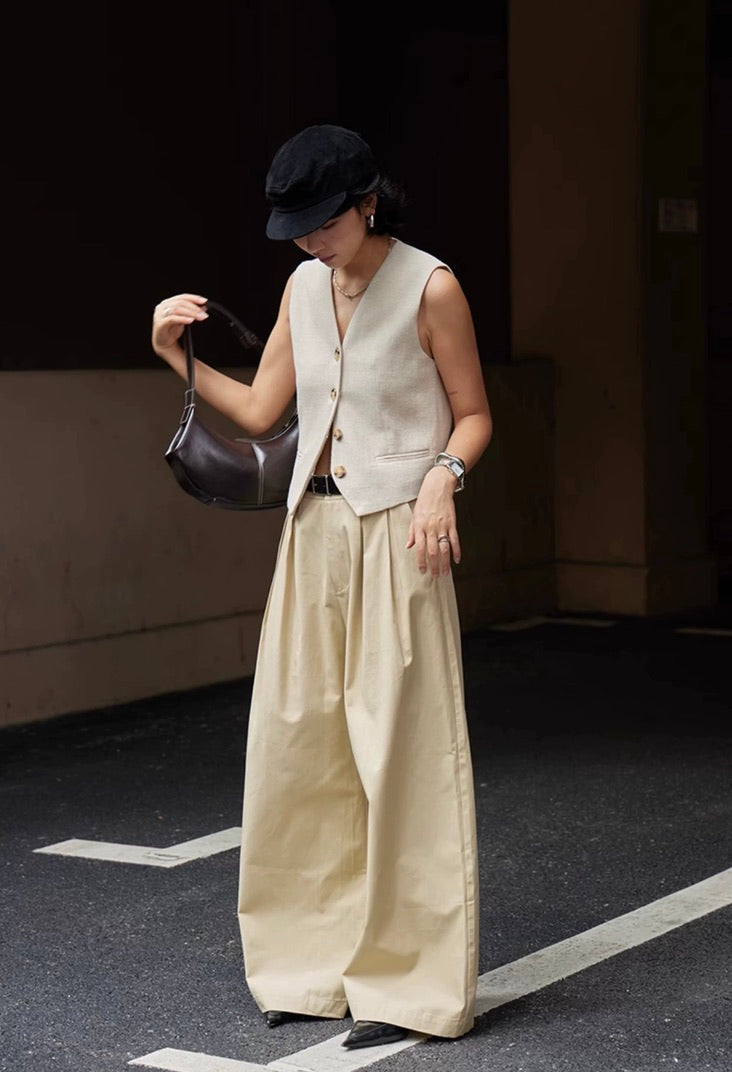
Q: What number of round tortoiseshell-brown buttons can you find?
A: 4